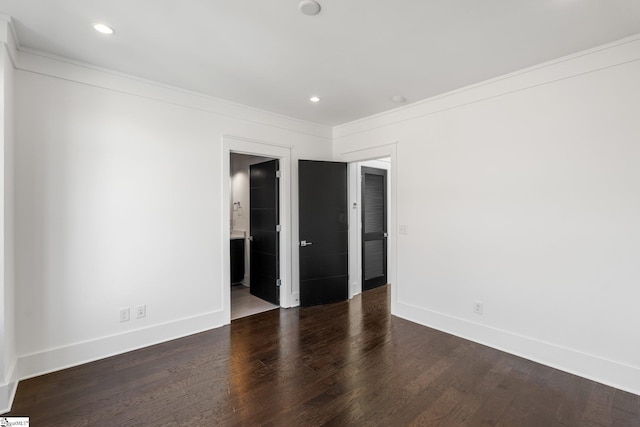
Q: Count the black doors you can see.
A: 3